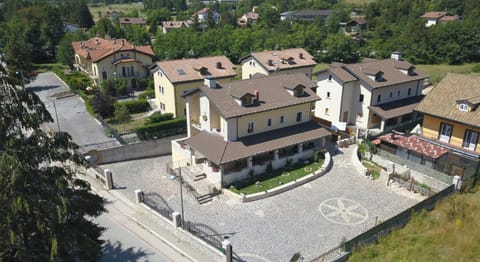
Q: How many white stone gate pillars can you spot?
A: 4